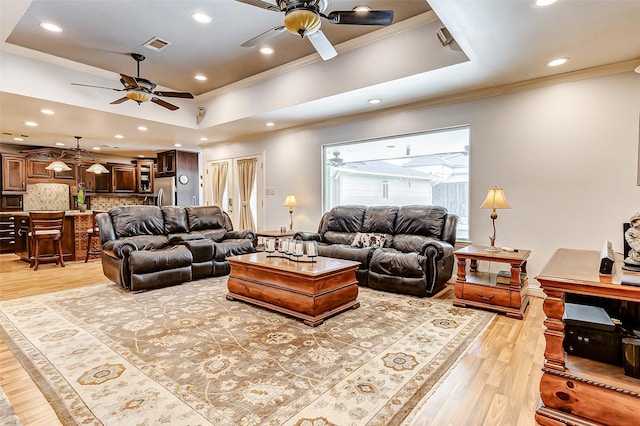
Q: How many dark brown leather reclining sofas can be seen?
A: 2